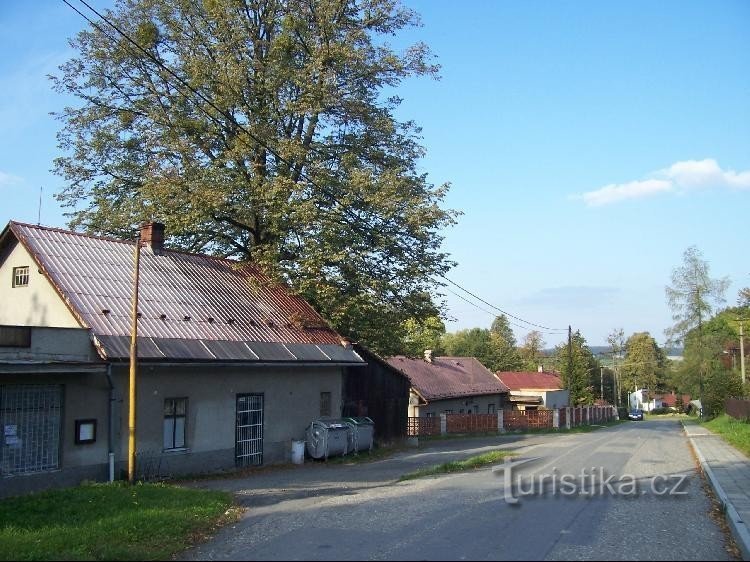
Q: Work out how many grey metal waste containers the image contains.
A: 2